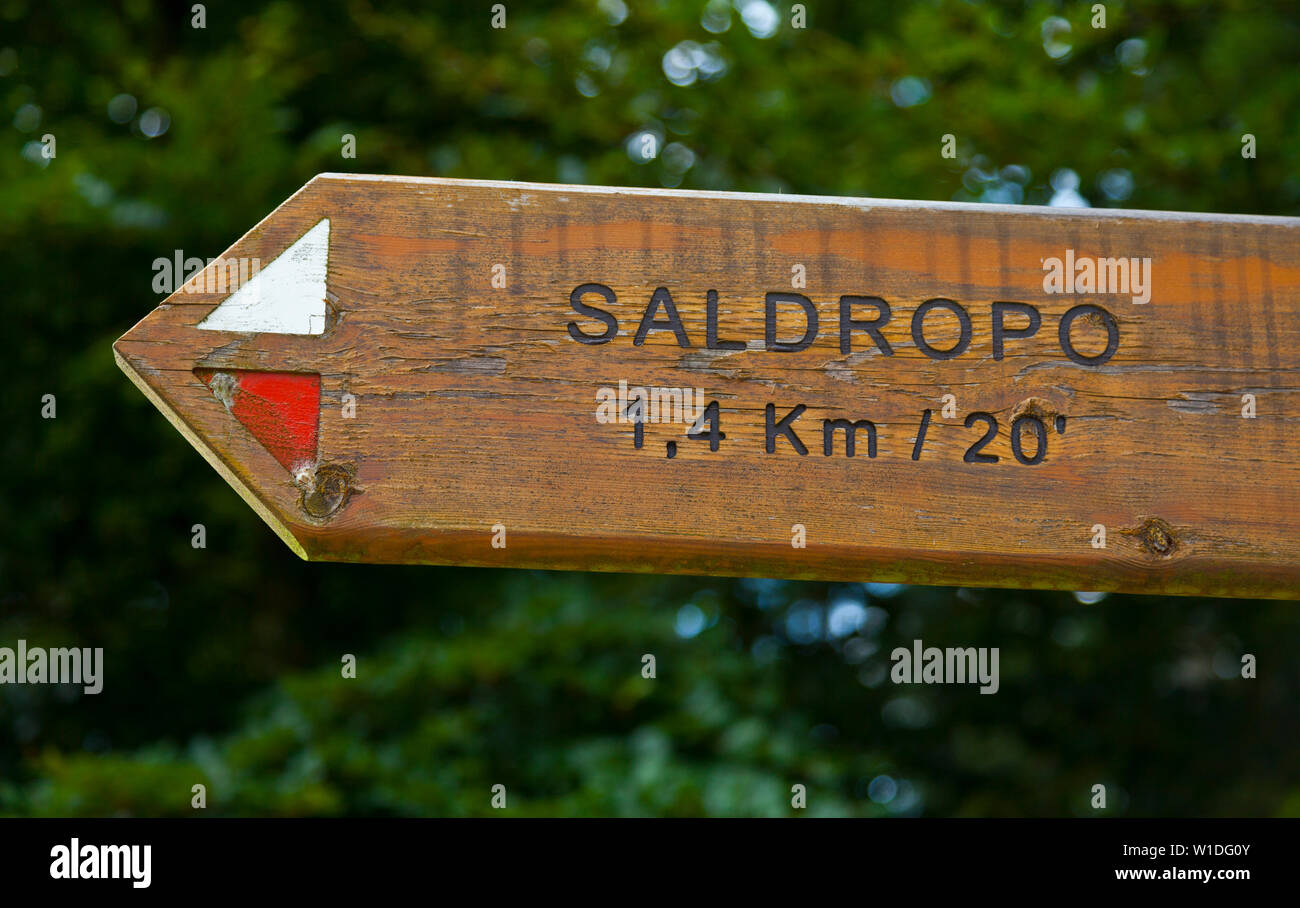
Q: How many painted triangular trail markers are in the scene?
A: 2